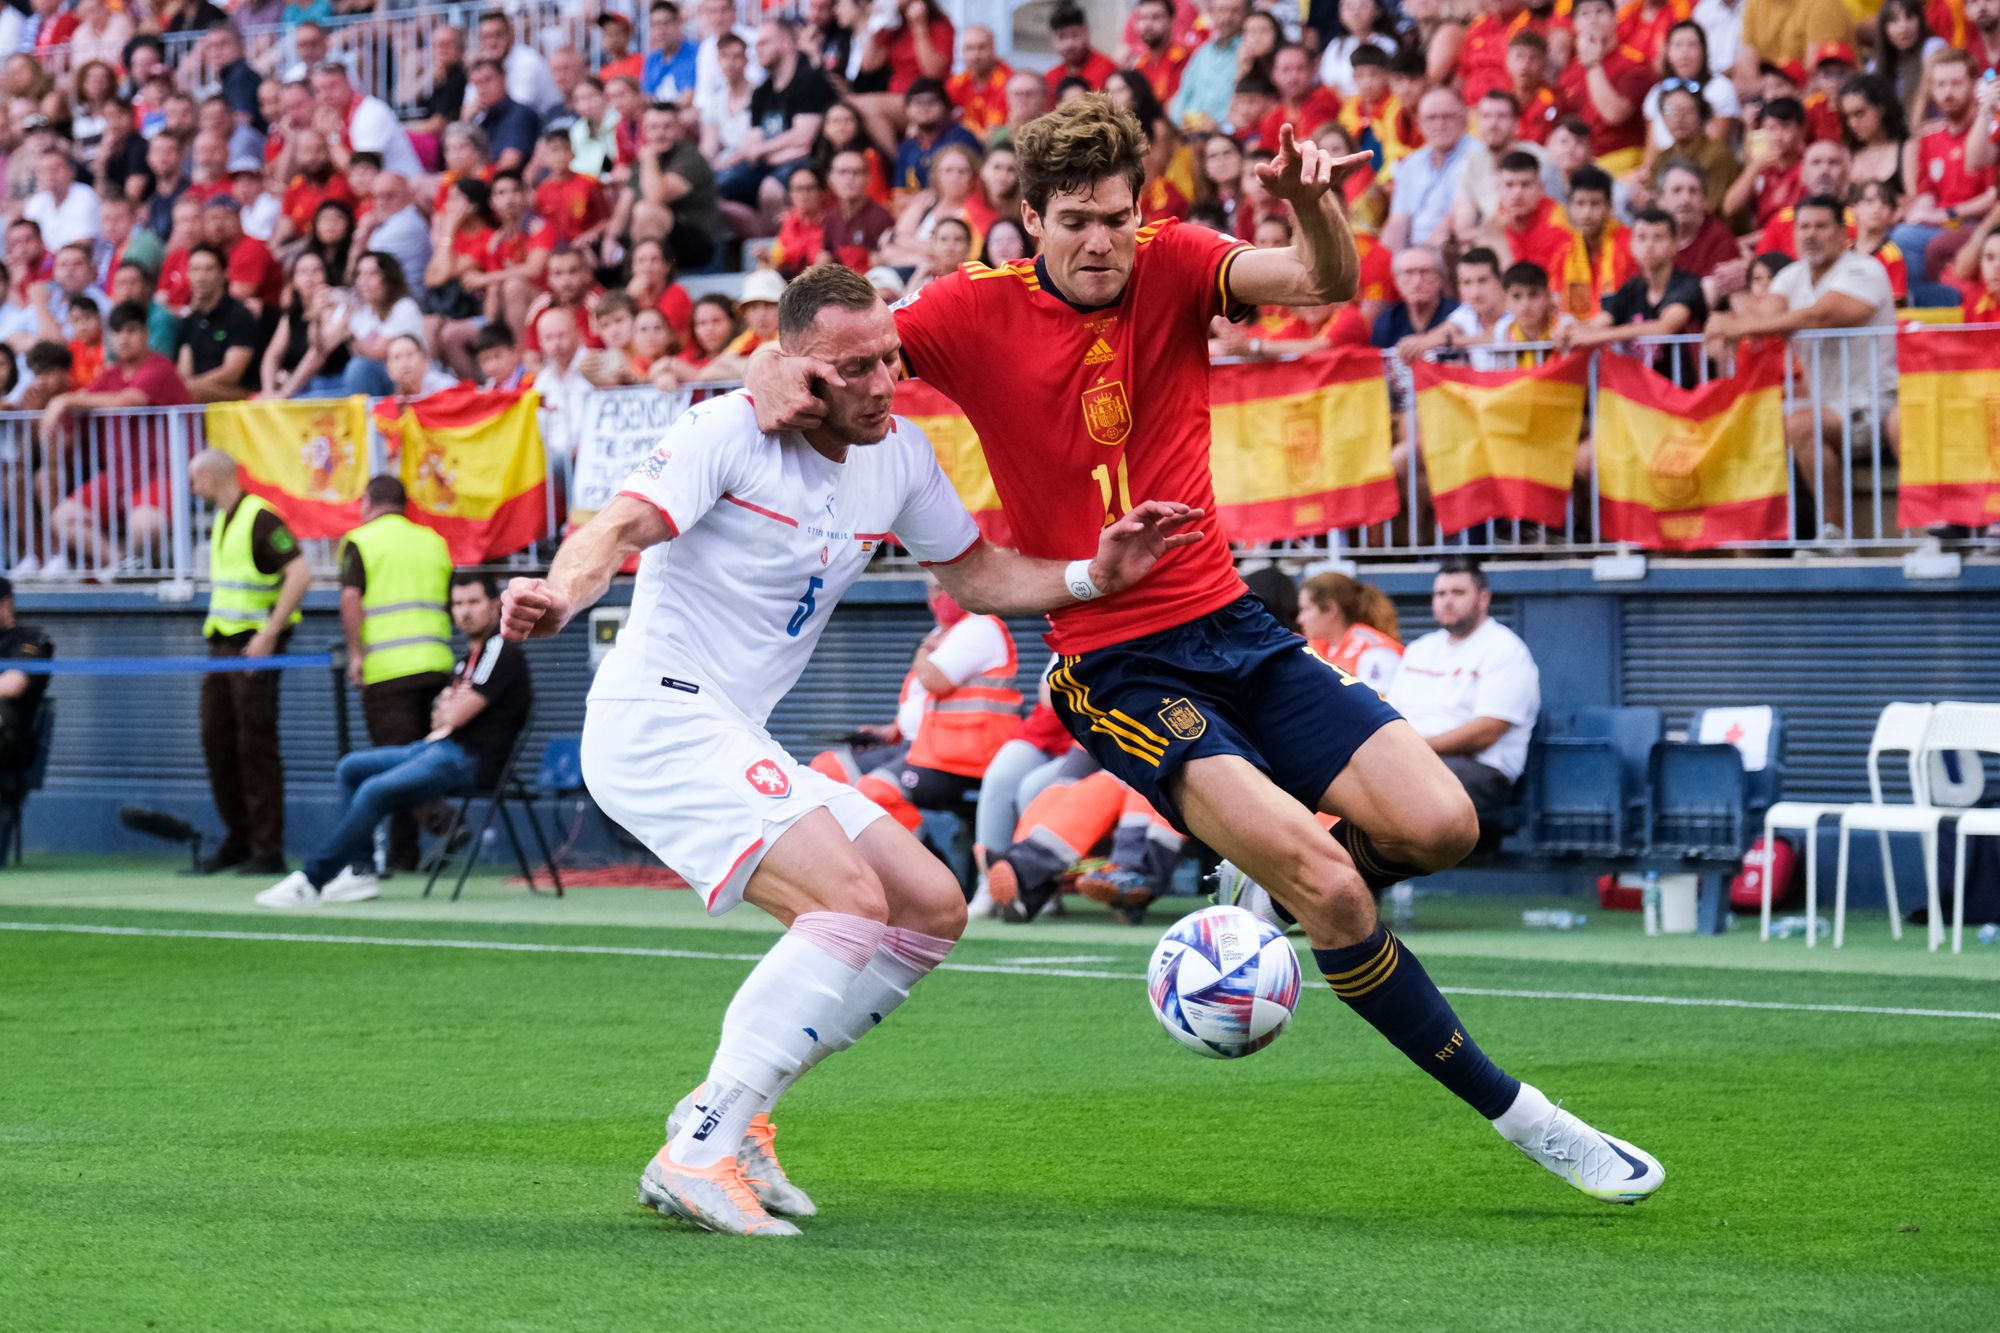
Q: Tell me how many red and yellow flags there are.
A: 7